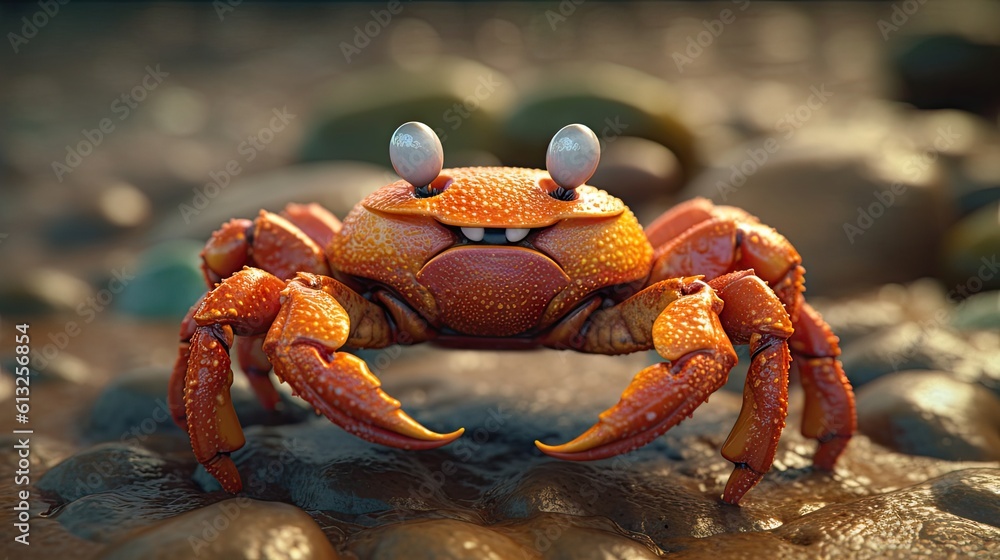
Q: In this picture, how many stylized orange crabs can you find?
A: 1